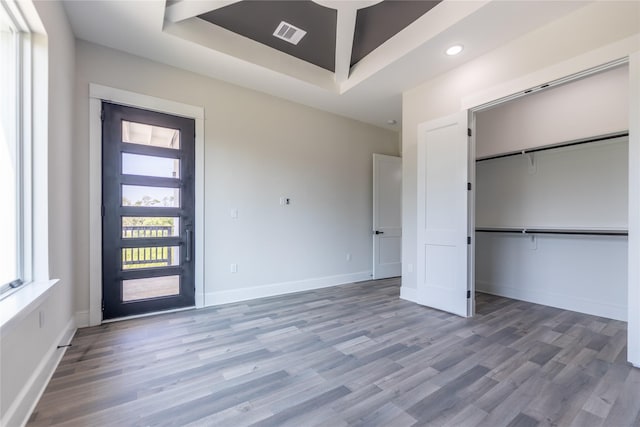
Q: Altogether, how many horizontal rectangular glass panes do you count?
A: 6